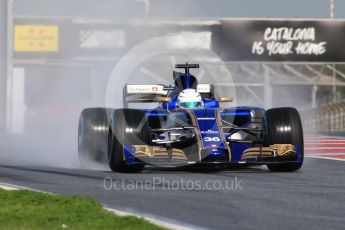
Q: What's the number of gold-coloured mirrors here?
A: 2